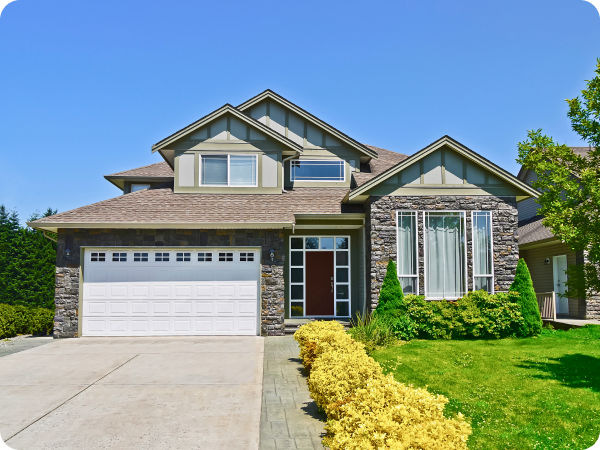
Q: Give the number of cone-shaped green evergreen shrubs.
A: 2